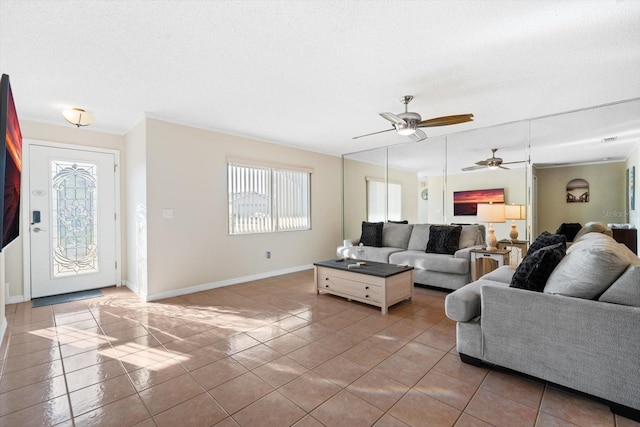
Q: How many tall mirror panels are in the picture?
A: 4